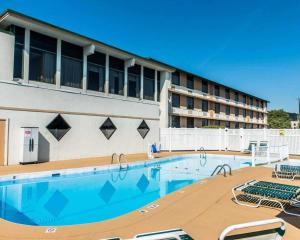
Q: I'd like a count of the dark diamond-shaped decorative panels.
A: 3